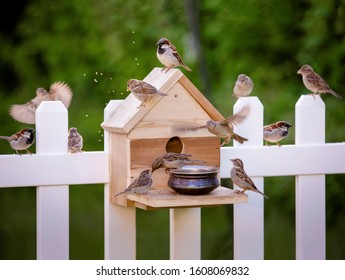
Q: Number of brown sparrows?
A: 12